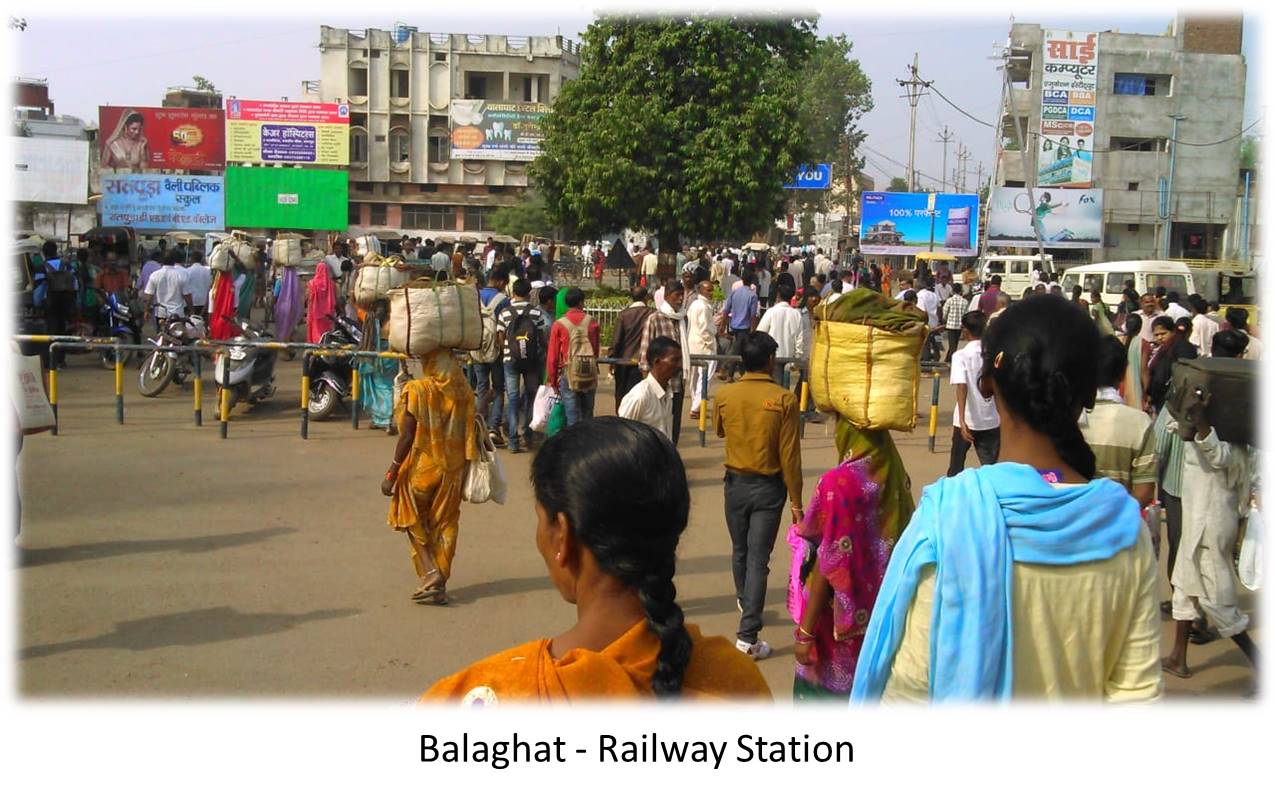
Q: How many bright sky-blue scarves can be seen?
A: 1